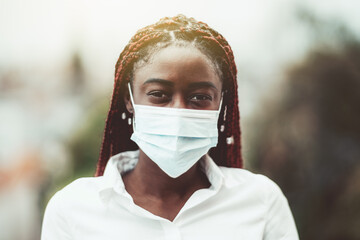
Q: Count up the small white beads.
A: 4